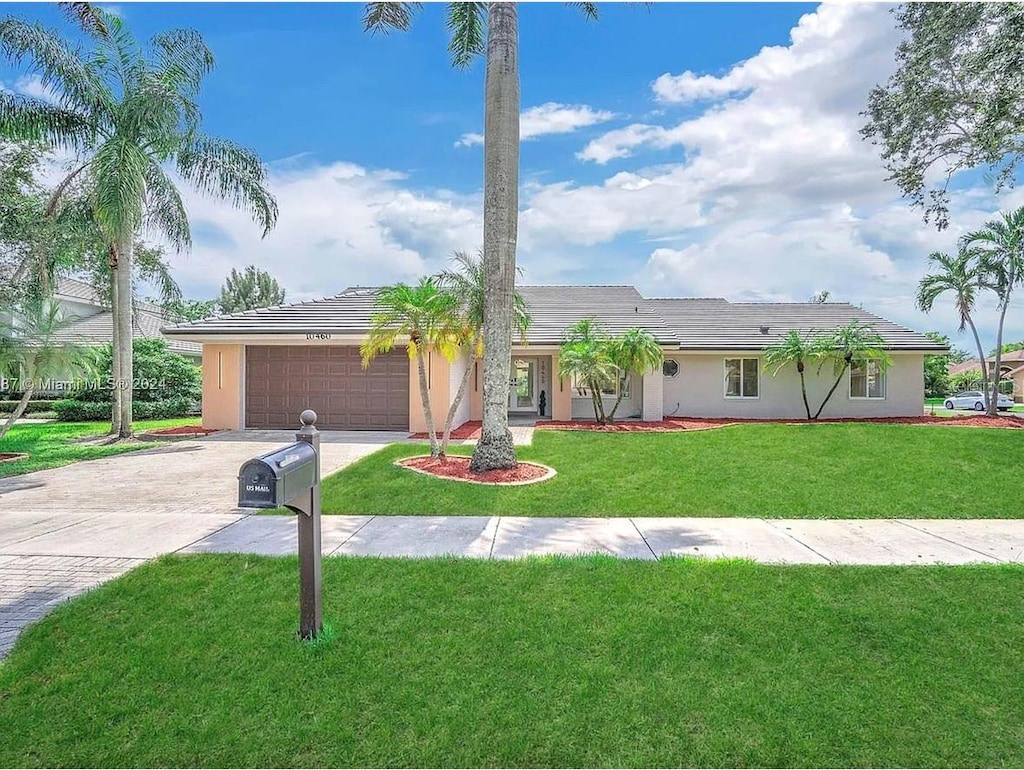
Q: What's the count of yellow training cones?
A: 0